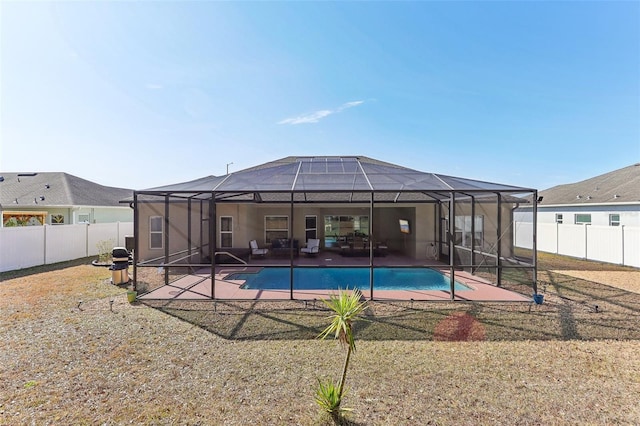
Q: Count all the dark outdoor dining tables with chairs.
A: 1